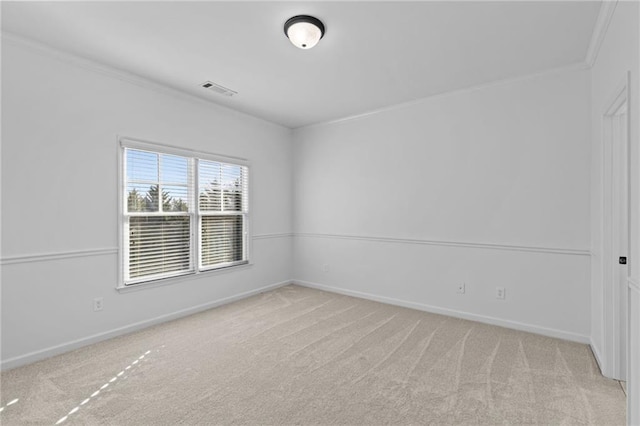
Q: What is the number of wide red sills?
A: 0